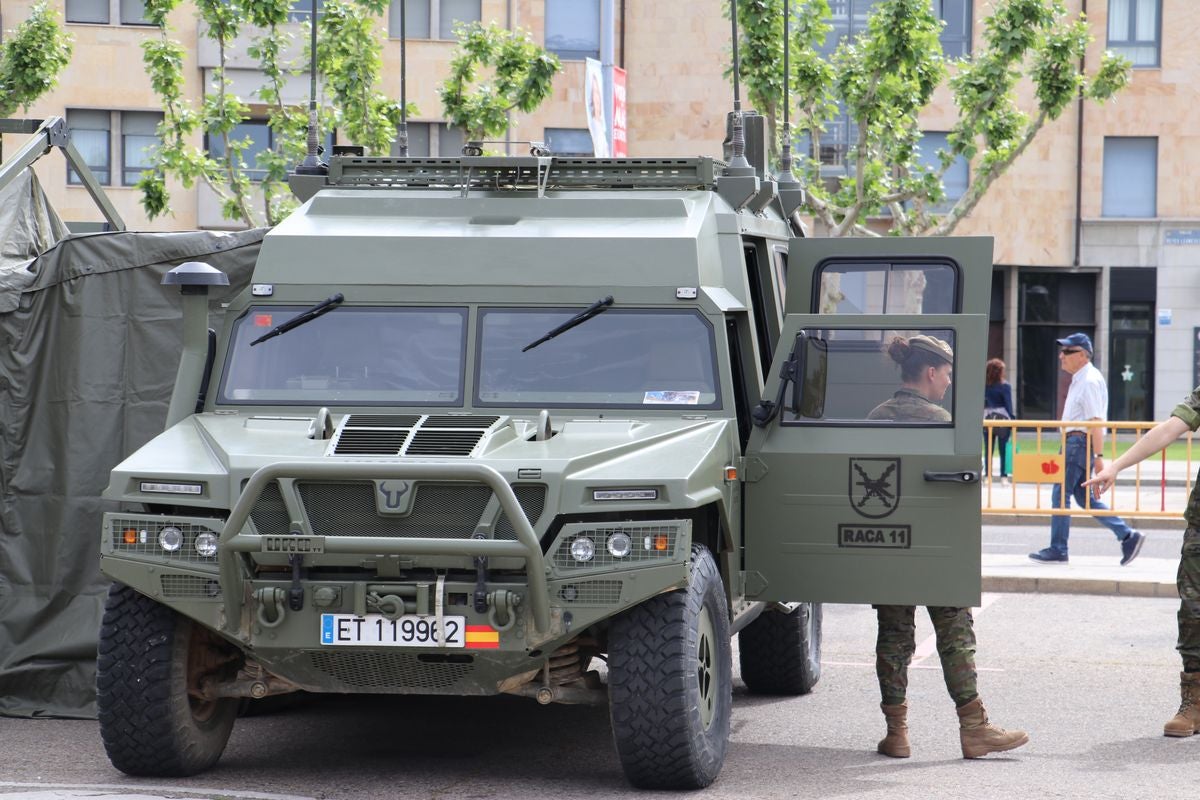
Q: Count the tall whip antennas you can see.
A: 4